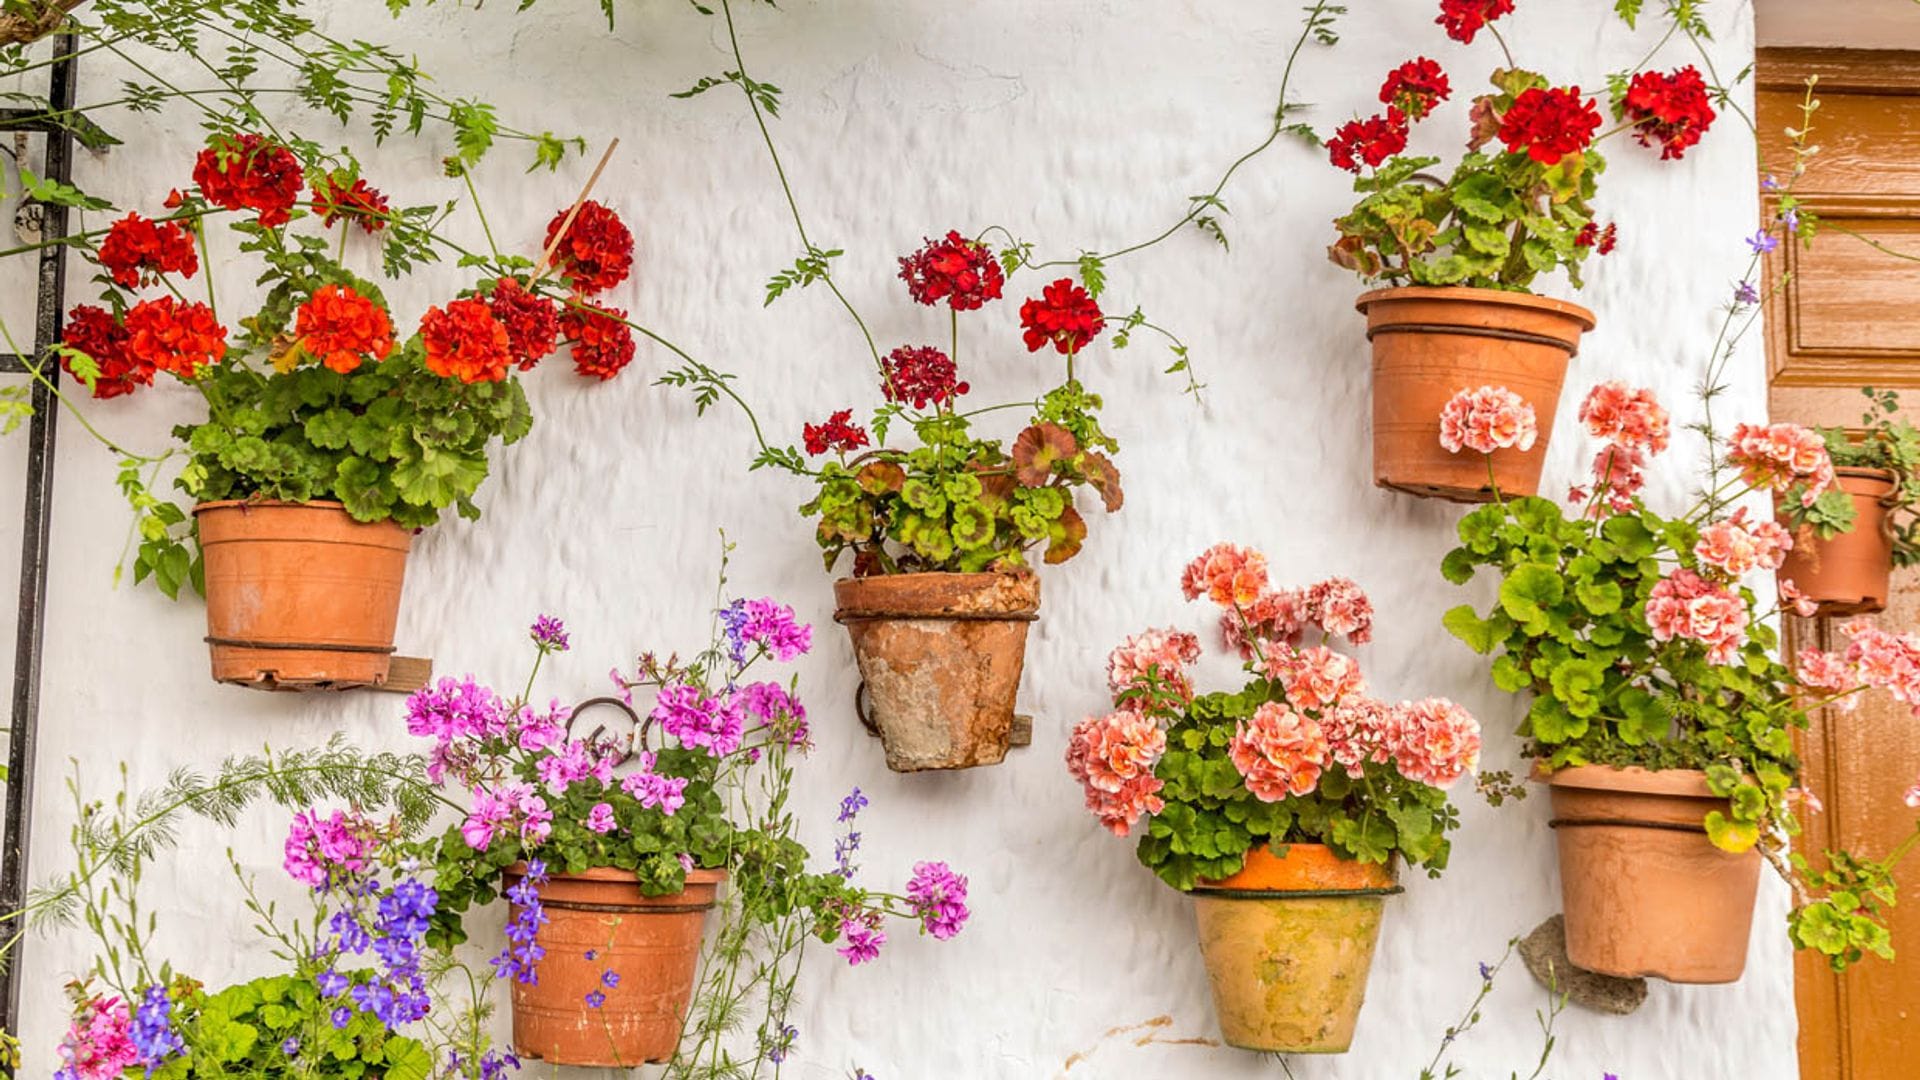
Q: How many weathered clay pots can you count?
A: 2